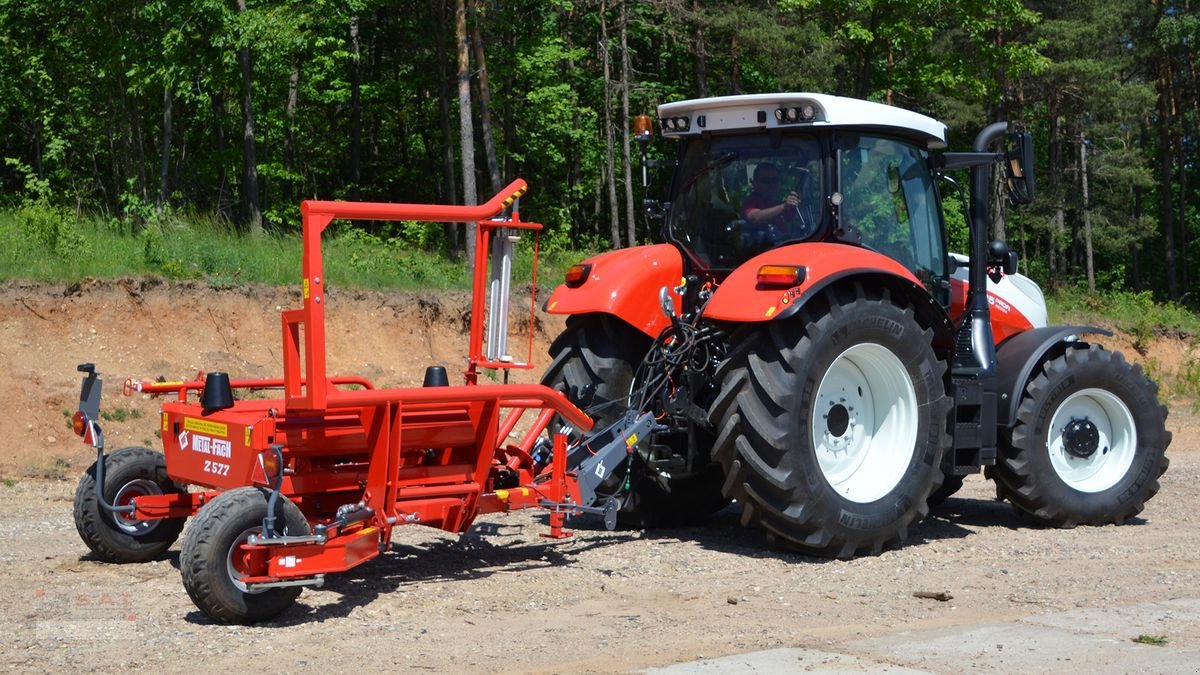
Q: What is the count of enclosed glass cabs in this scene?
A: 1